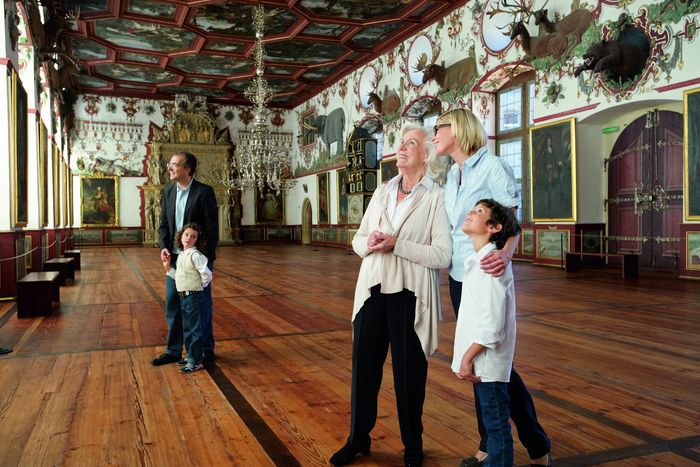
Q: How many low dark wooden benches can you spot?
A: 4